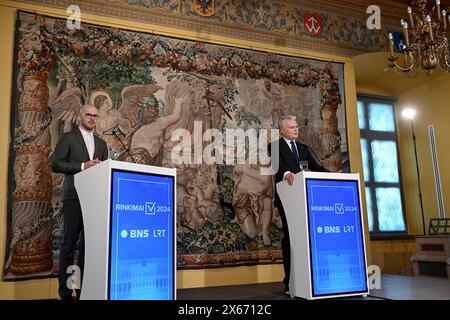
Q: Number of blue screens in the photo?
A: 2